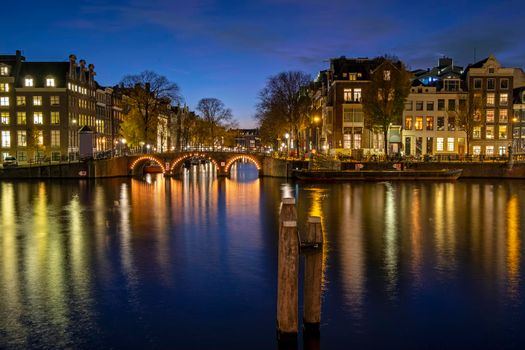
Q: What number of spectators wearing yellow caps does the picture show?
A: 0